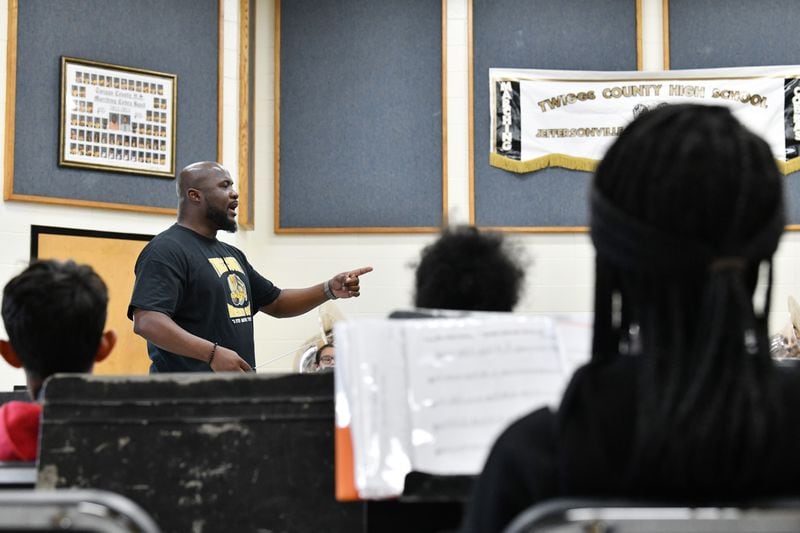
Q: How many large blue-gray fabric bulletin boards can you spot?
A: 4